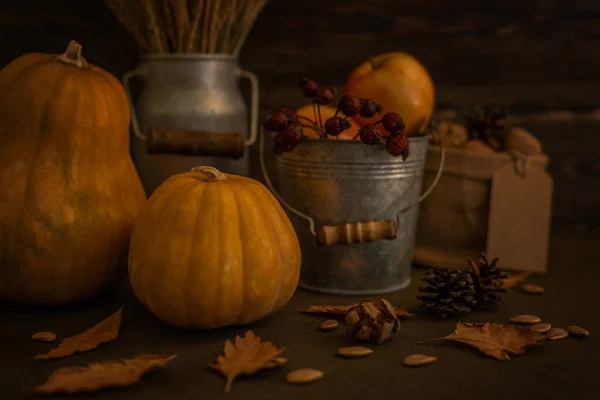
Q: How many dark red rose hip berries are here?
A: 12